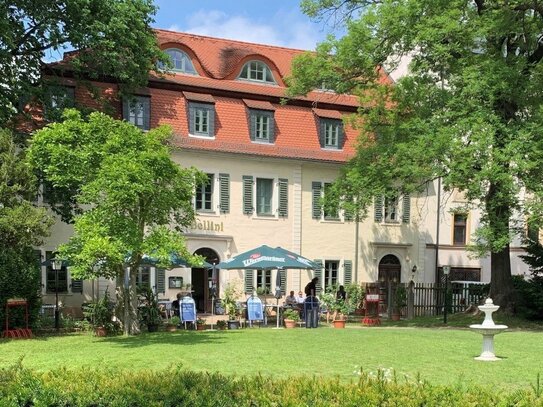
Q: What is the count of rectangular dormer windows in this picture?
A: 5